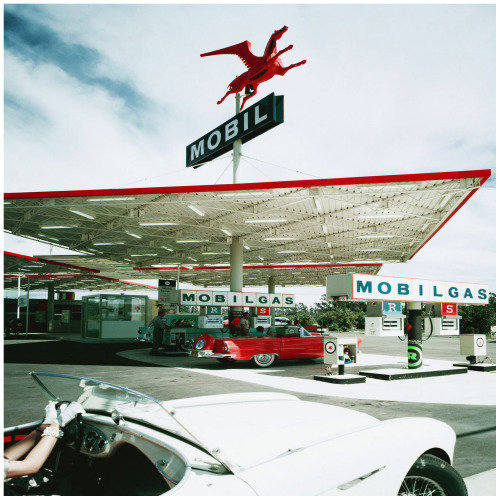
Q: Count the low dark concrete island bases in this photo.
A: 3